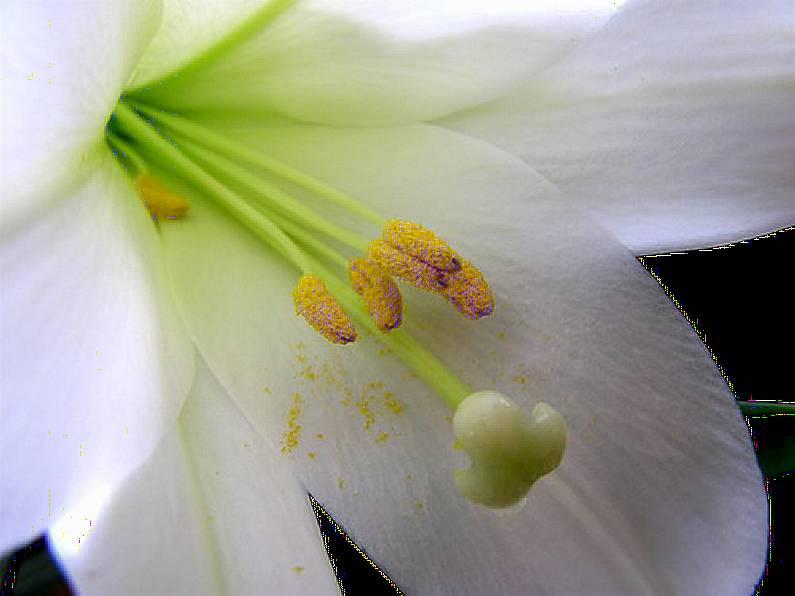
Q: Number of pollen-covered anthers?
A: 5